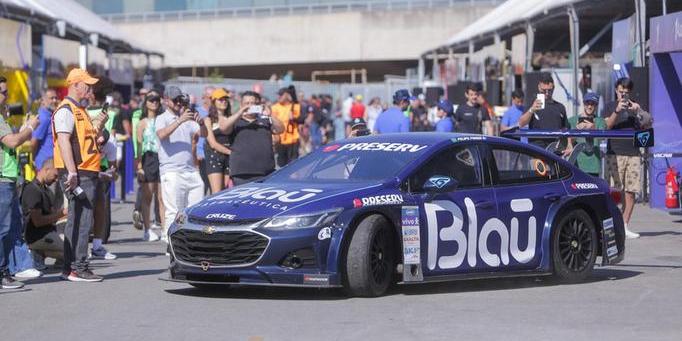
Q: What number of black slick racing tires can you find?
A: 2